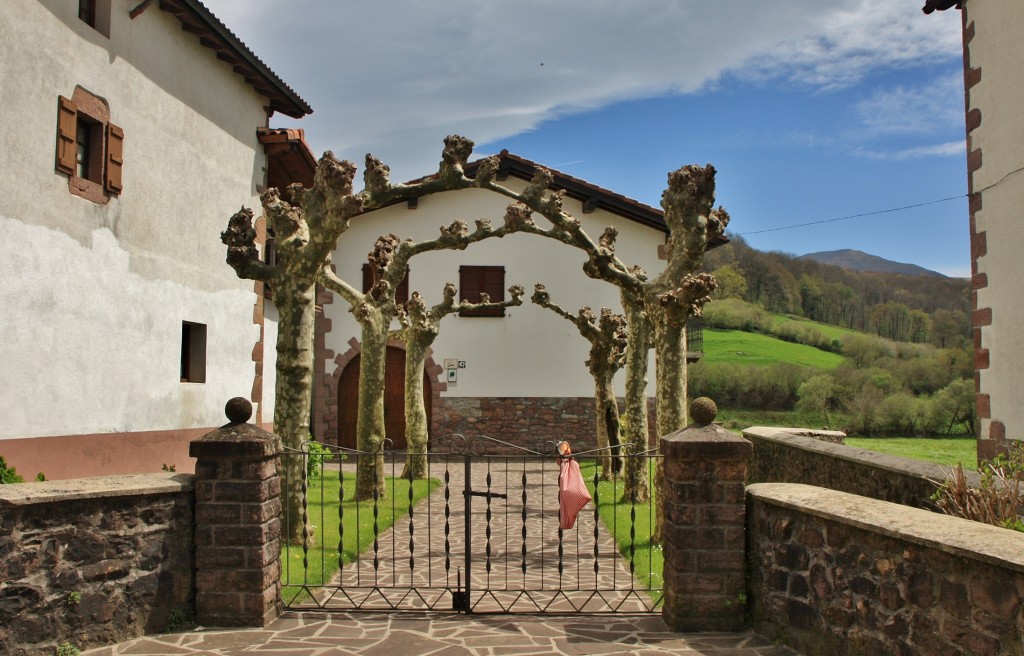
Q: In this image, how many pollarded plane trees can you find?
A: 6